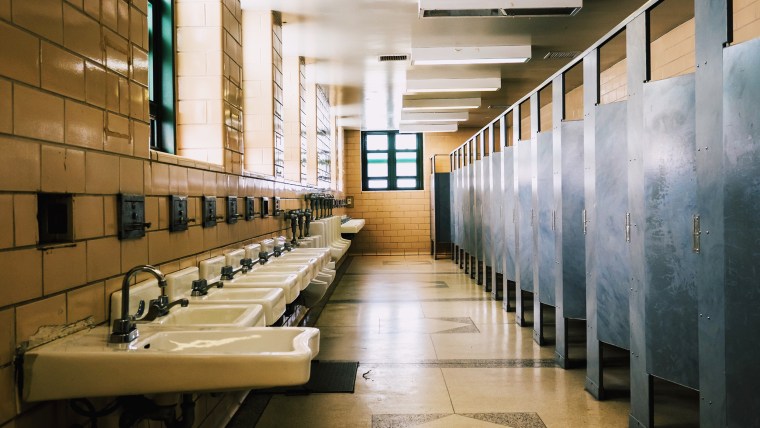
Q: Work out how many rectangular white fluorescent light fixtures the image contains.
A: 6